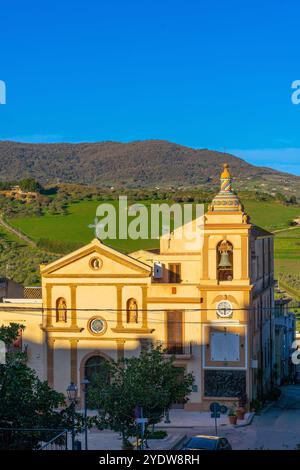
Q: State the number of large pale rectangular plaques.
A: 1